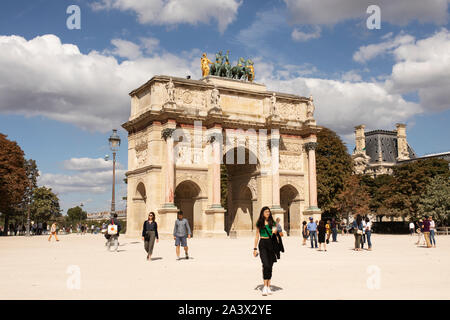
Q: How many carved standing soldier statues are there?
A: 4